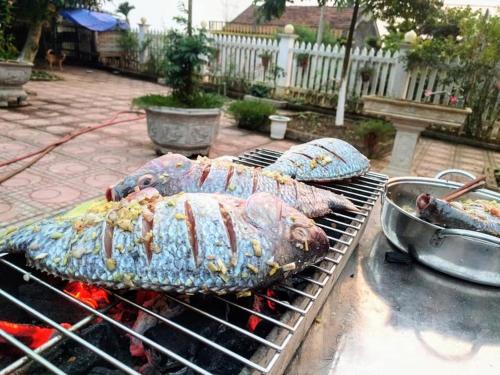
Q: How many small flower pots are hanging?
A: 3